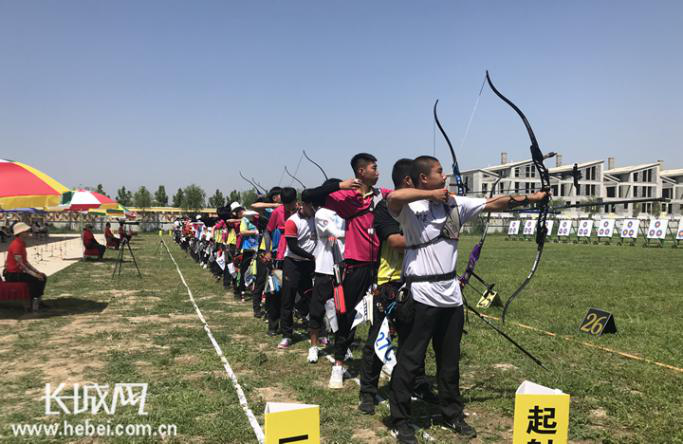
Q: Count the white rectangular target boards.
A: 9